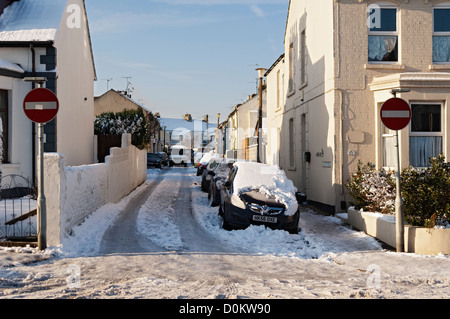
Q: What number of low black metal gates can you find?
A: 1